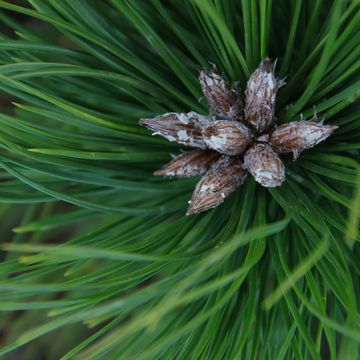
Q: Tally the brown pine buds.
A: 8